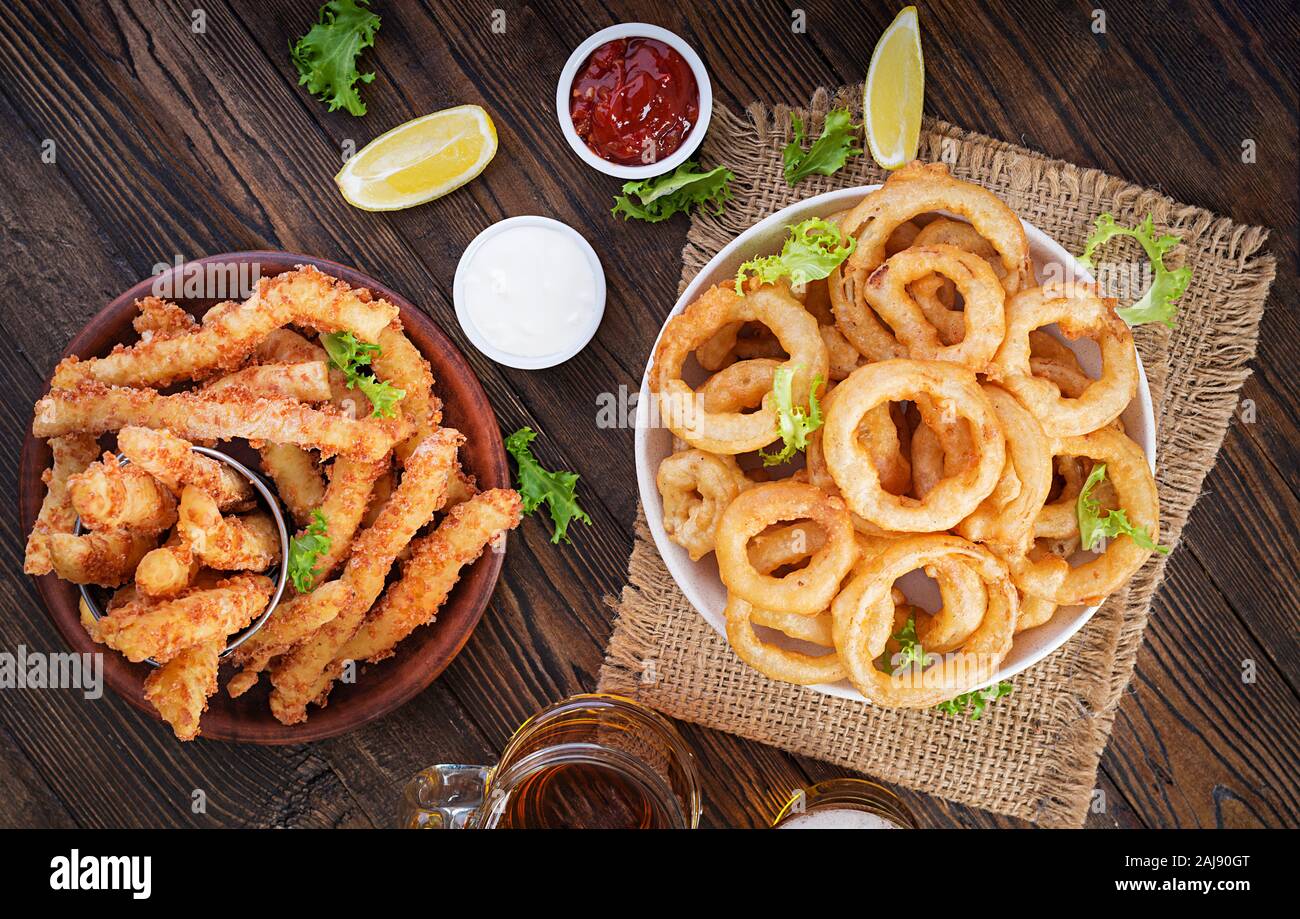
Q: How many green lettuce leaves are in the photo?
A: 12